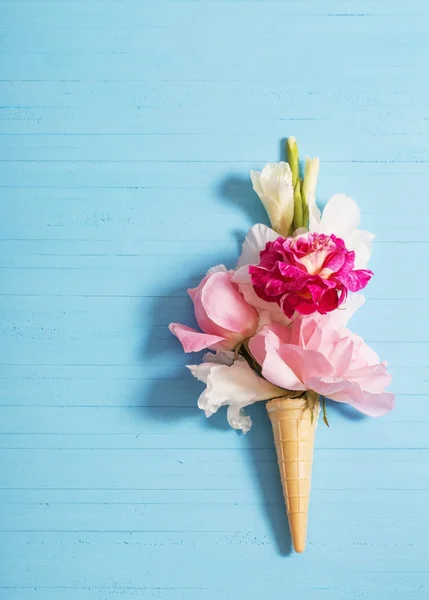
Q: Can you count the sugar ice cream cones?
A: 1